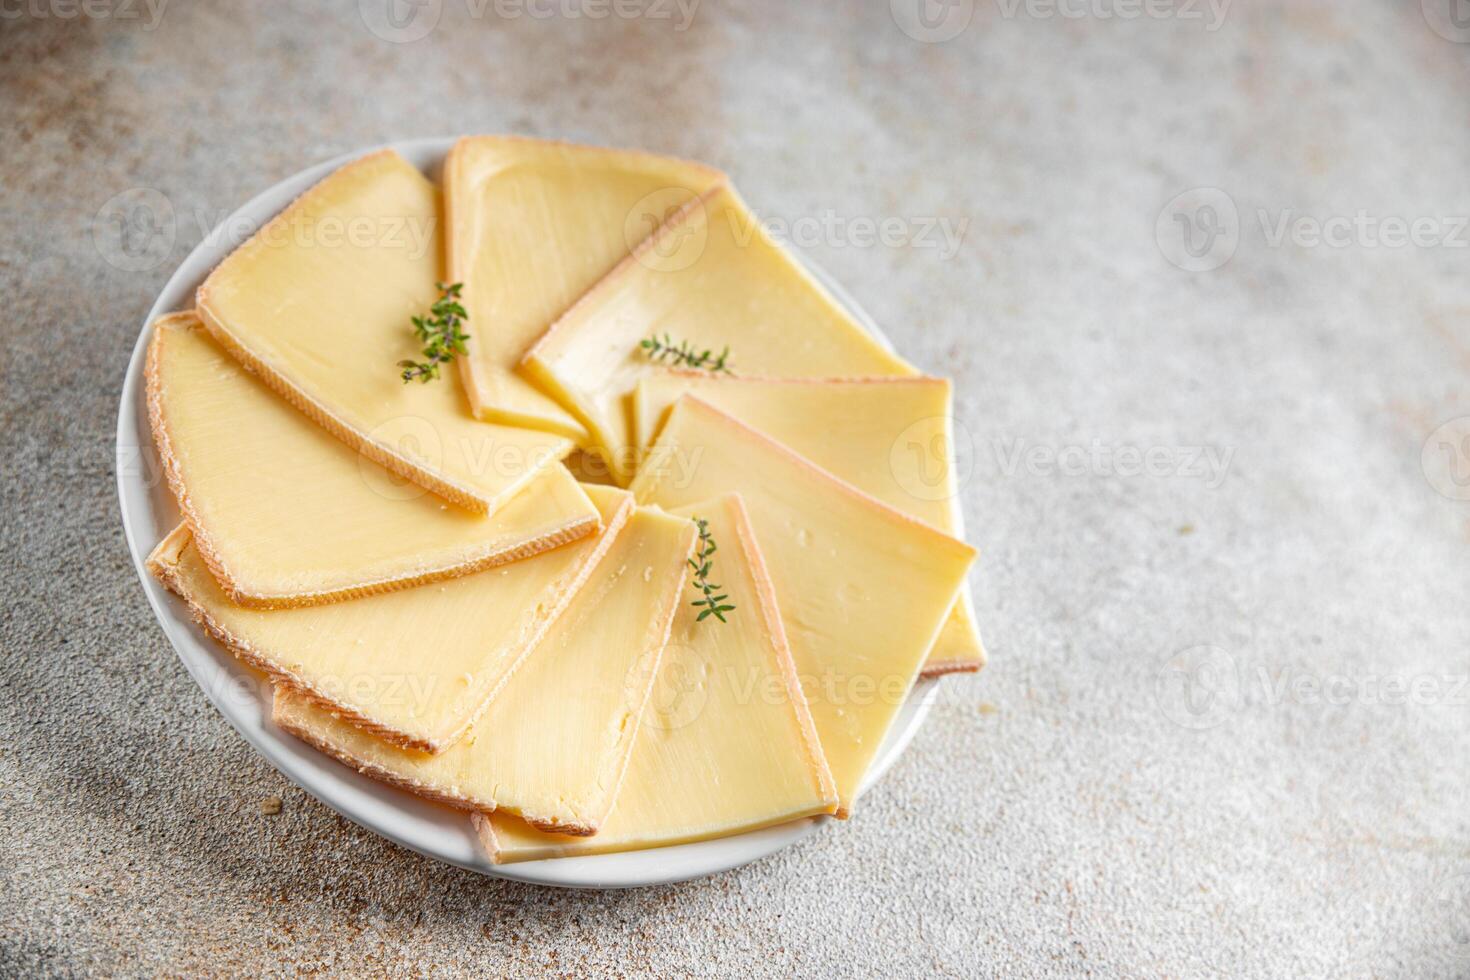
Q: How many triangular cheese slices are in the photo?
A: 9